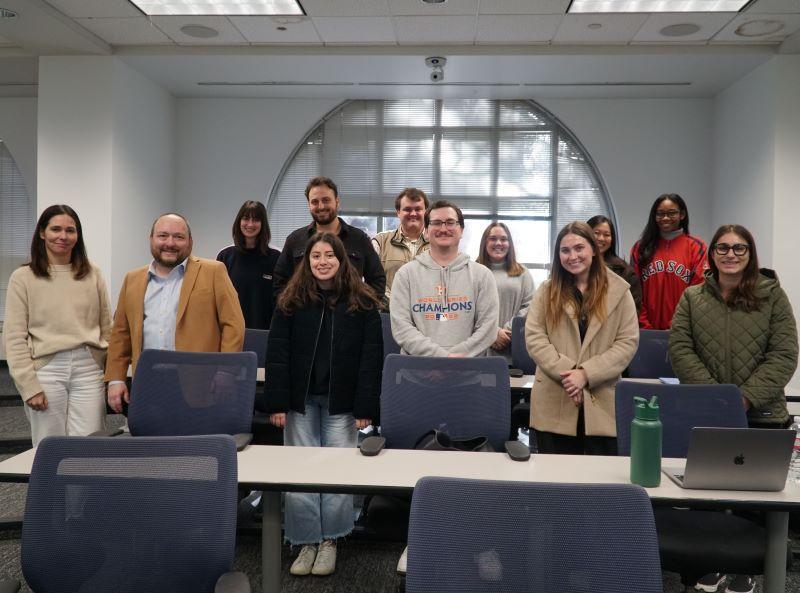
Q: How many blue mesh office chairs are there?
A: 9